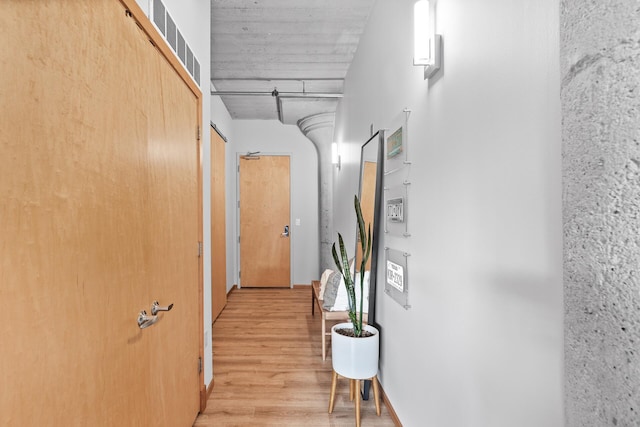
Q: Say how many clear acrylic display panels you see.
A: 3